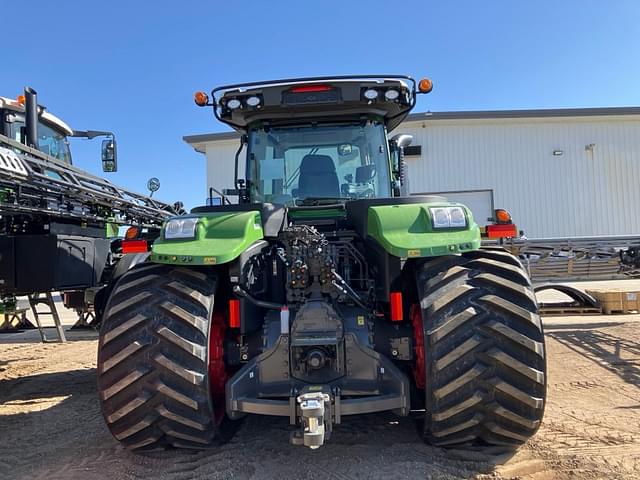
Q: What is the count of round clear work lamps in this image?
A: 4